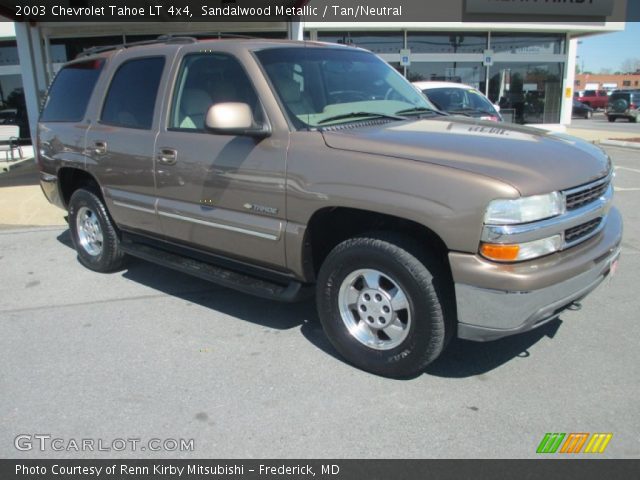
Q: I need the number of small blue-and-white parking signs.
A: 2